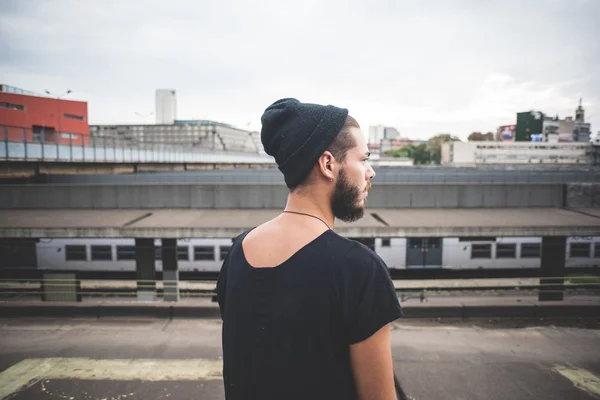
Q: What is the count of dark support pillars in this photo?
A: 3